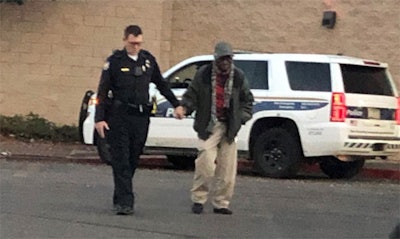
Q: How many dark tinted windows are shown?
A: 3